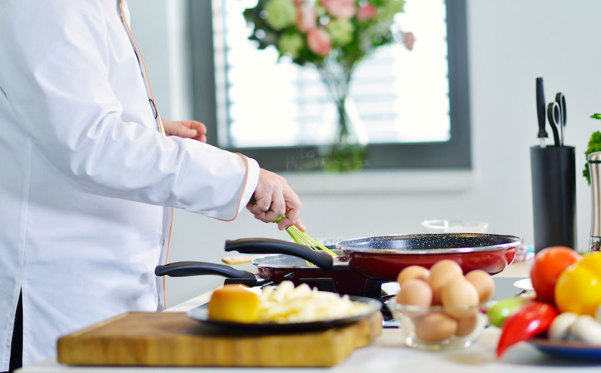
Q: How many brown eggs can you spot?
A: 7